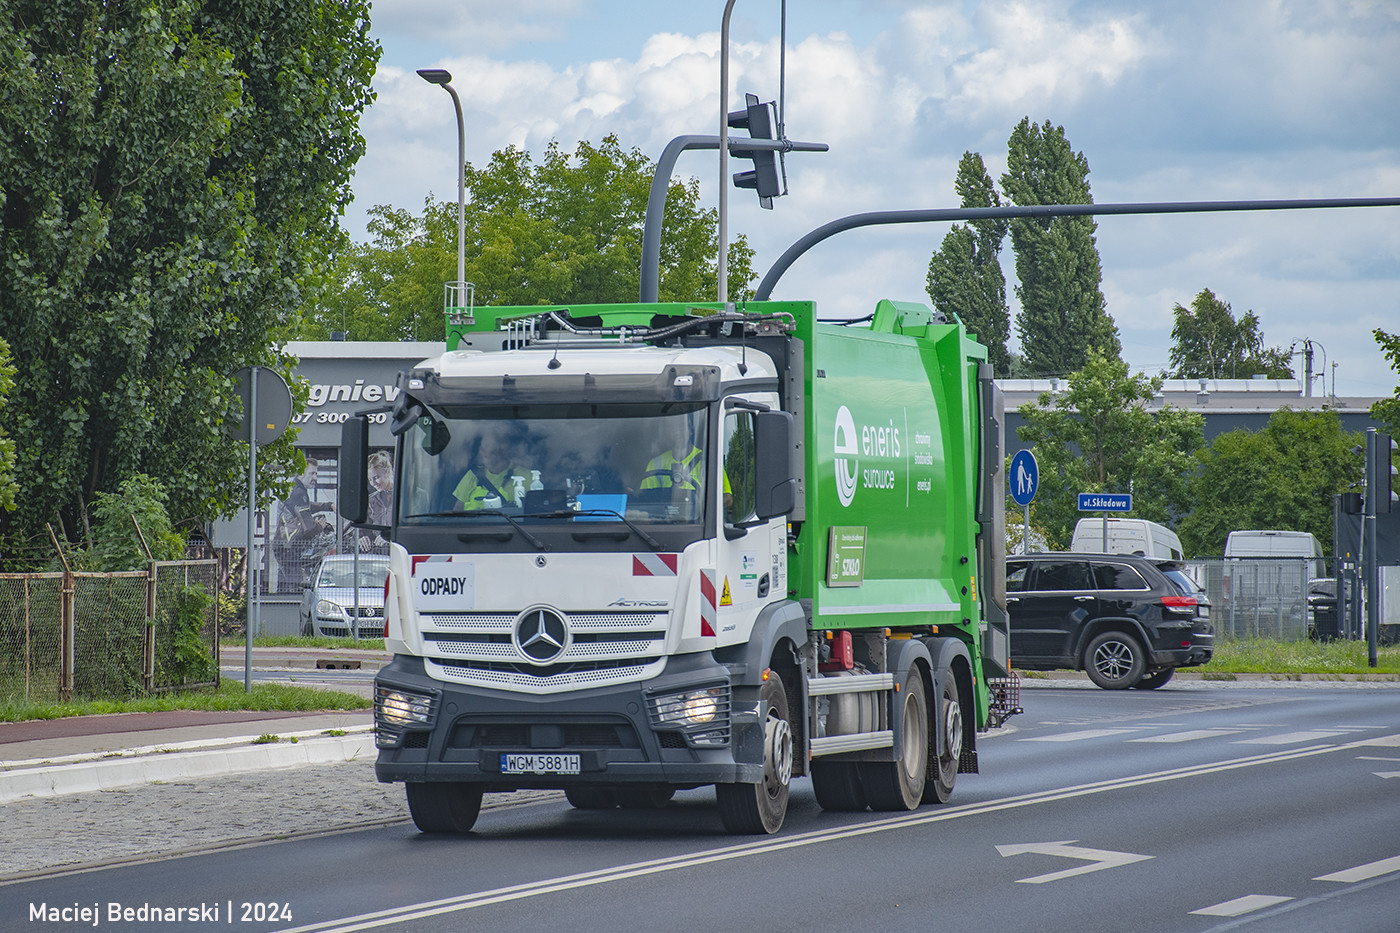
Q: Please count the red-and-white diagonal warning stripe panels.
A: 4